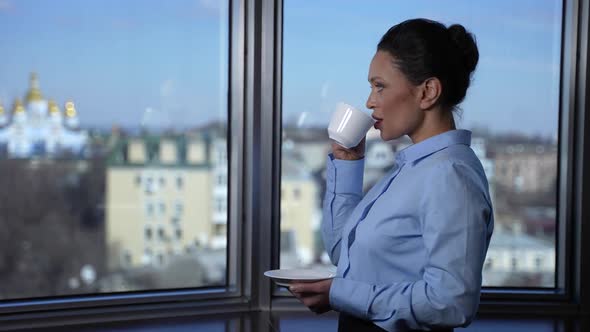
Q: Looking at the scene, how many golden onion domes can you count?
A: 5